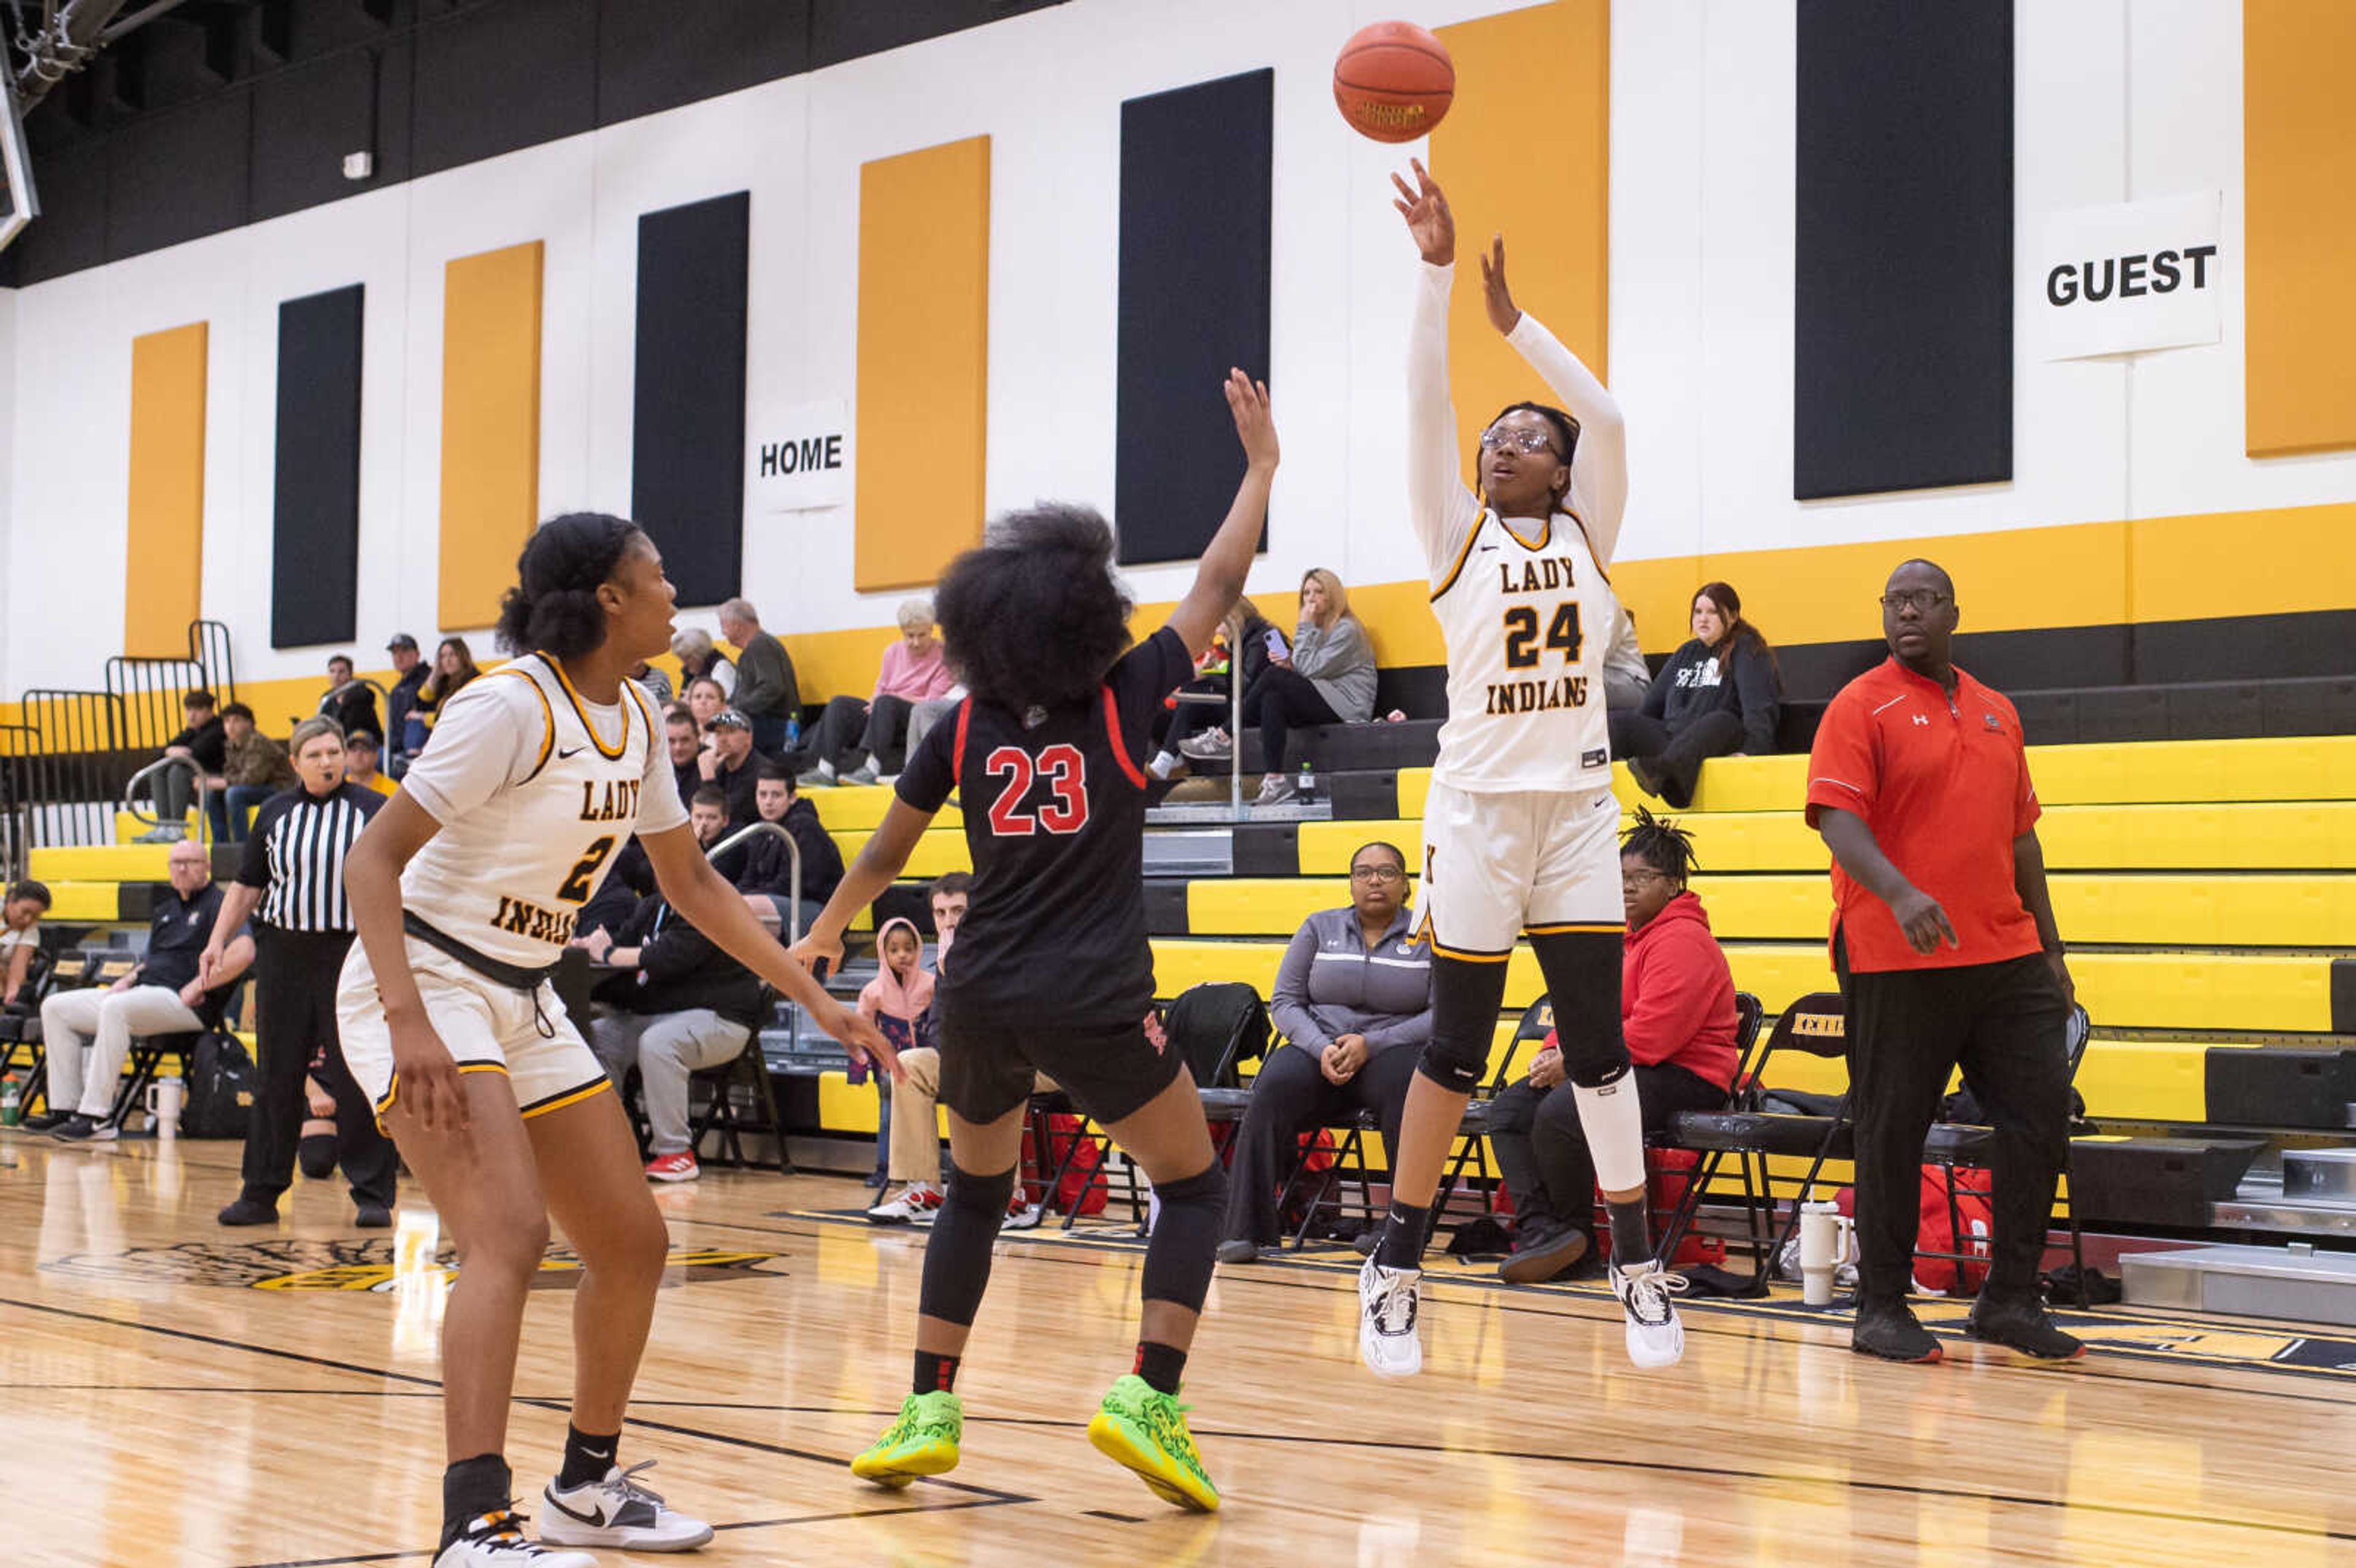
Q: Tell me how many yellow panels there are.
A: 5